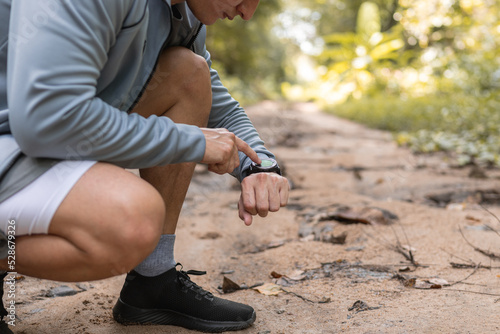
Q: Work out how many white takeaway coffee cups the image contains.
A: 0